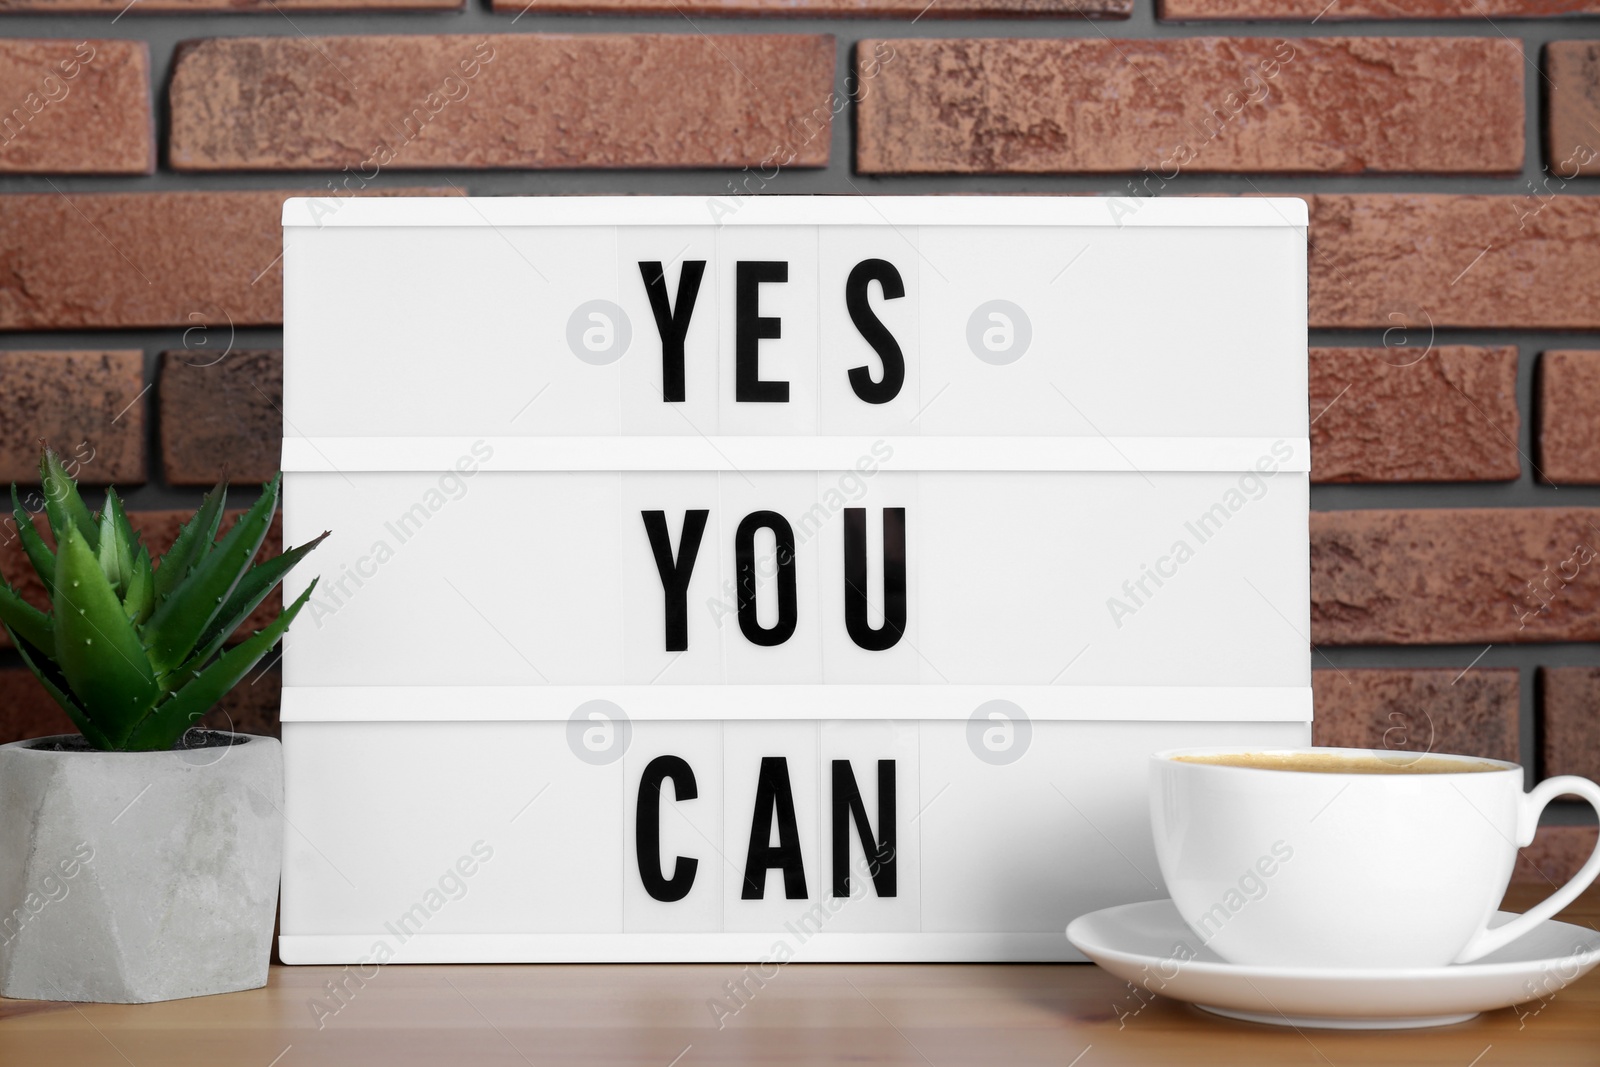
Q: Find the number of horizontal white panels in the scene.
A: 3